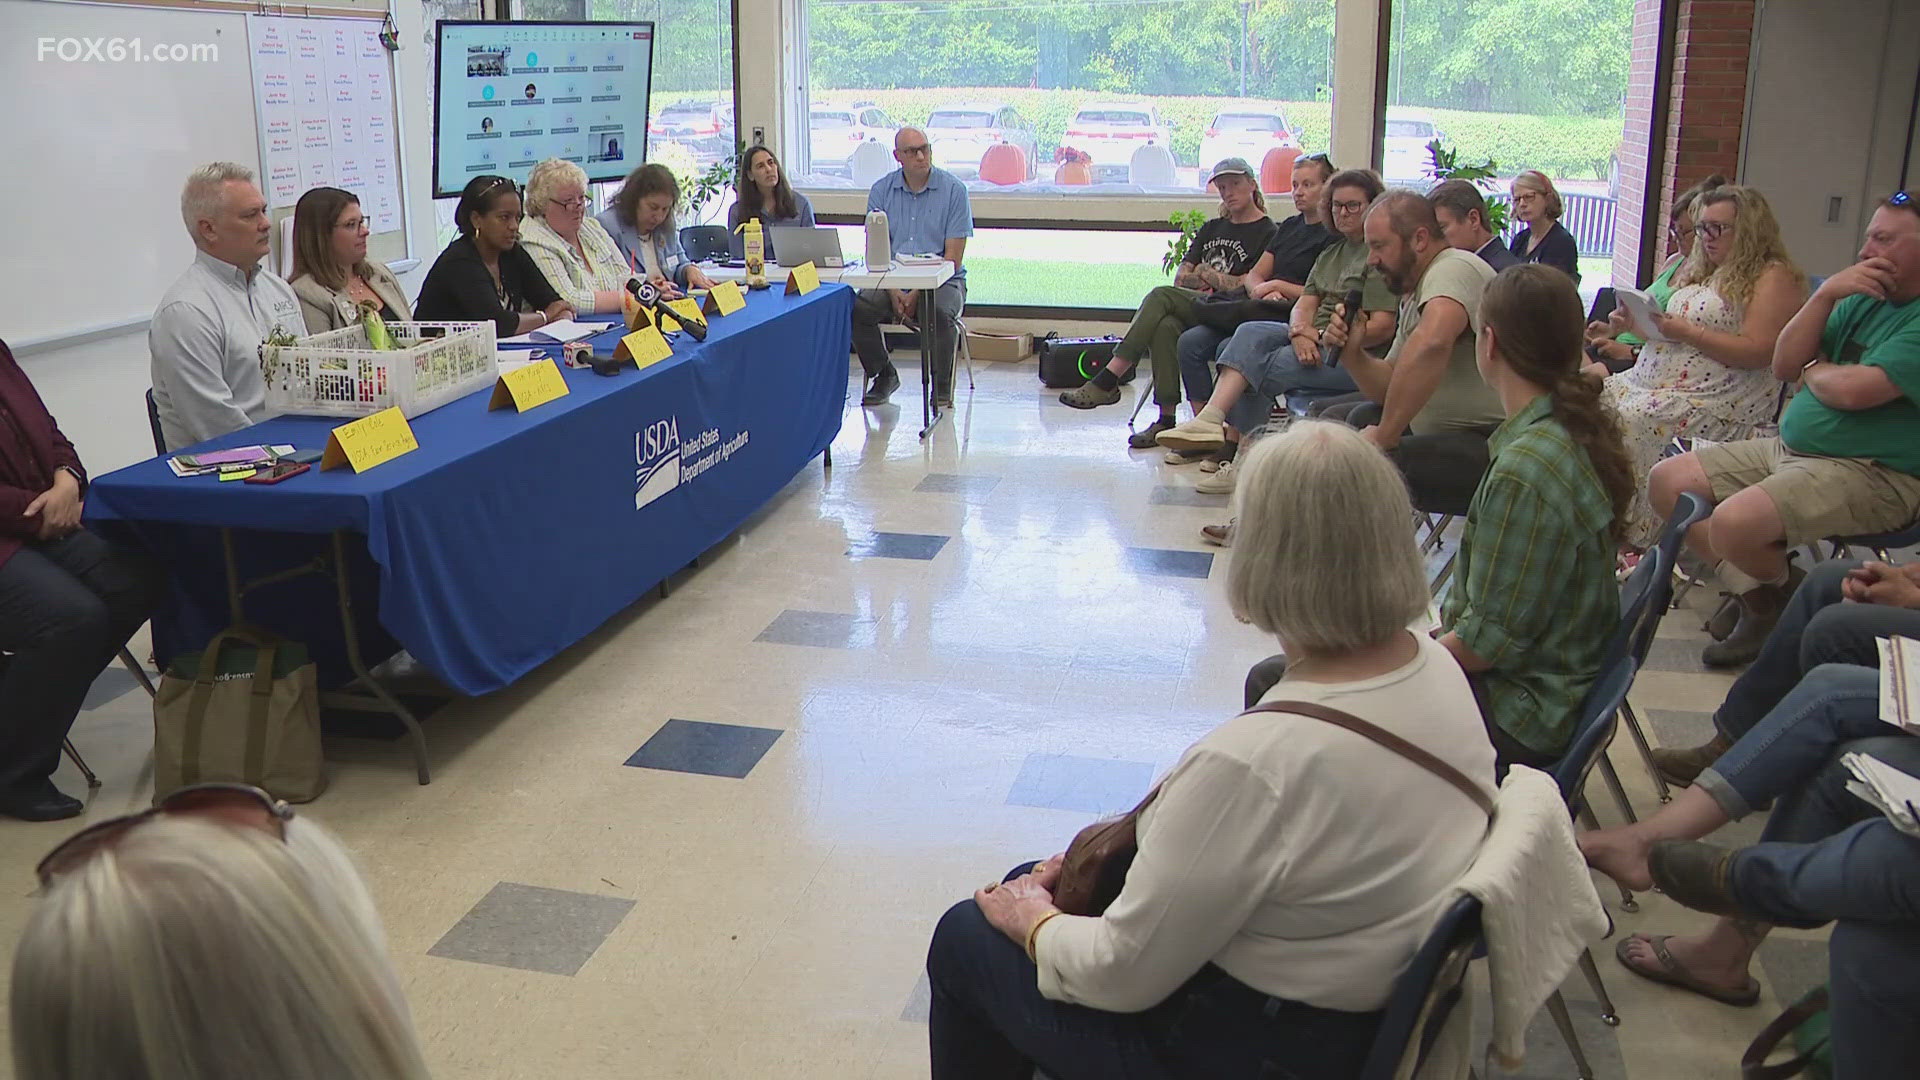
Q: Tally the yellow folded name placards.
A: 6